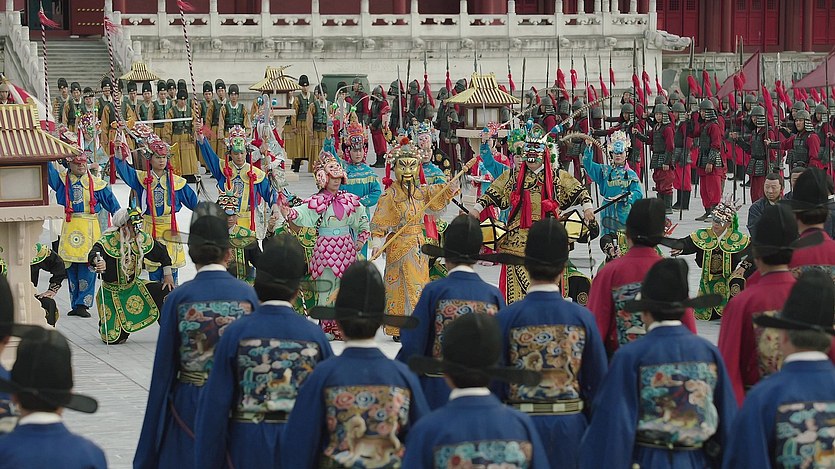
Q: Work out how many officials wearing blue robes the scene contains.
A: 10